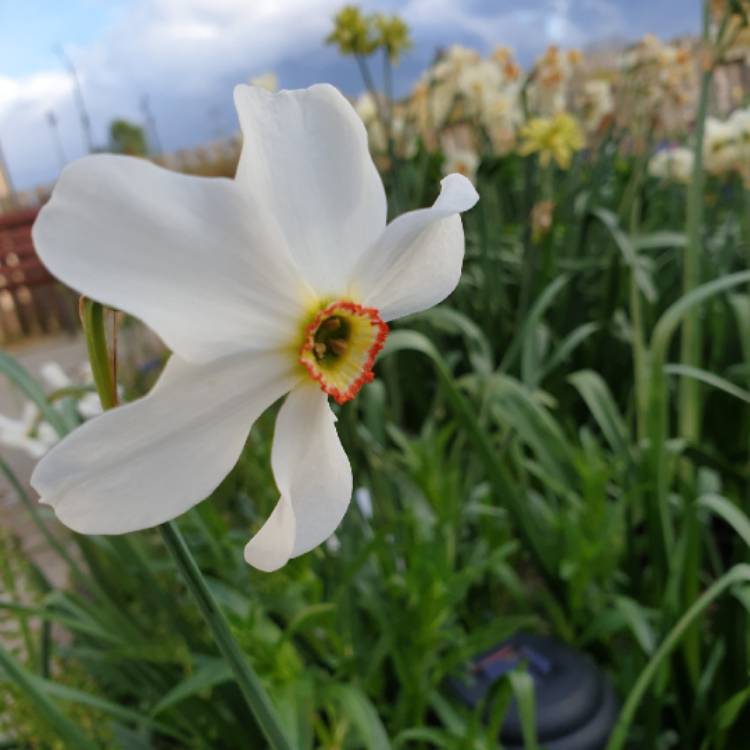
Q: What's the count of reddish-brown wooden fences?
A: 1